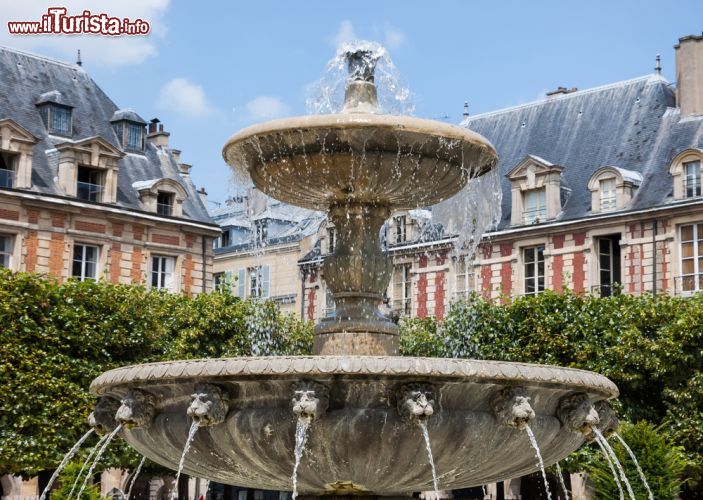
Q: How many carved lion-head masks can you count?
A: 8